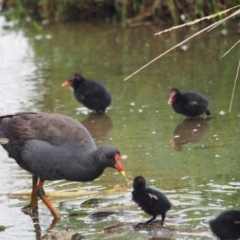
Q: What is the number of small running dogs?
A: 0